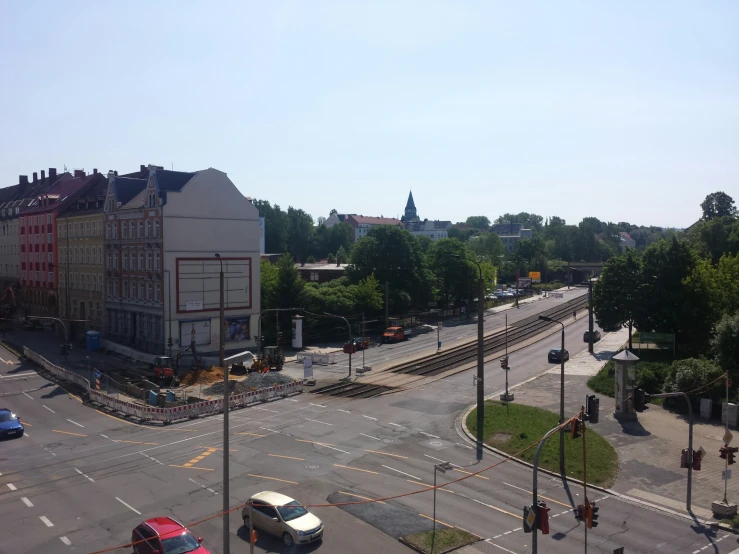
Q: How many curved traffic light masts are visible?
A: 5